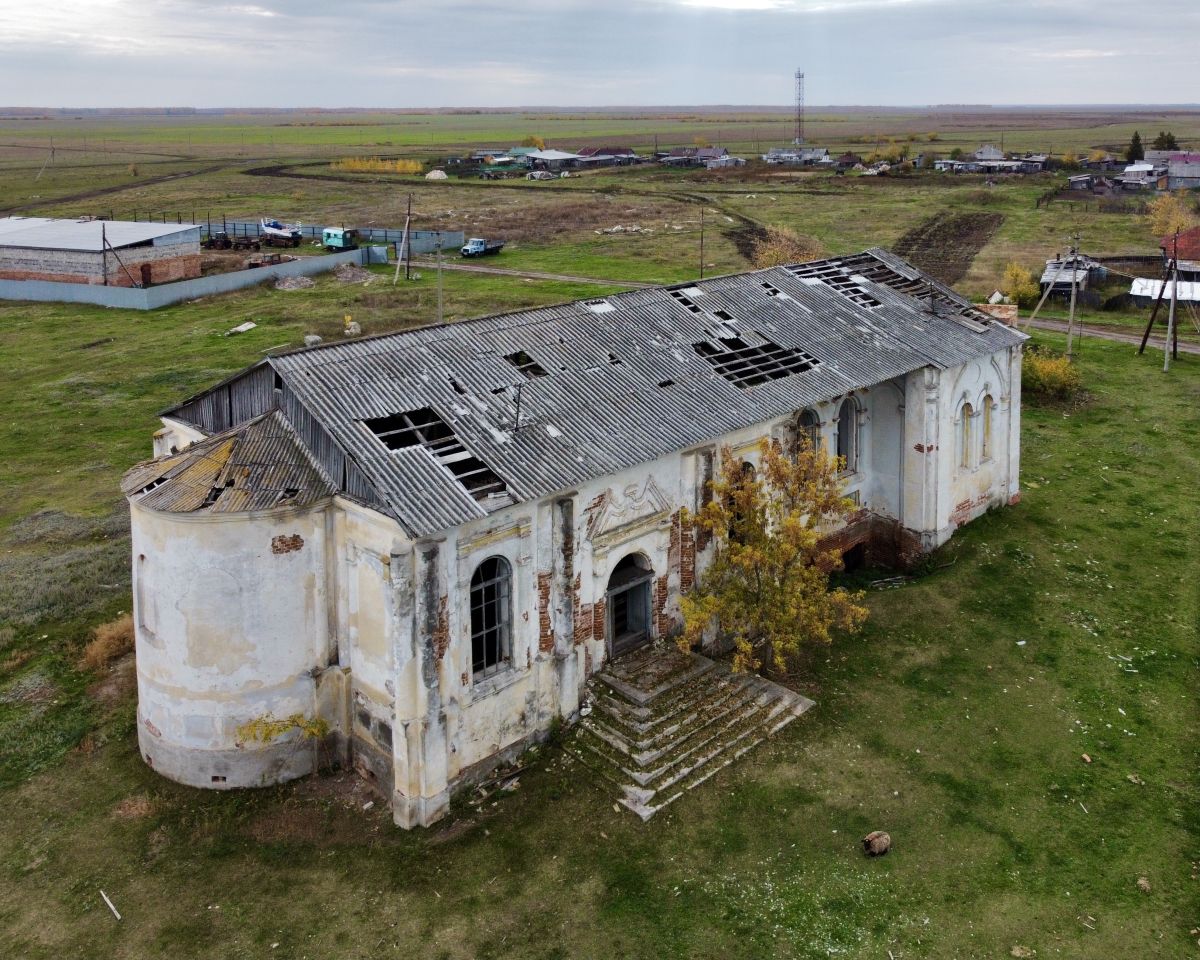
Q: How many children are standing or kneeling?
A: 0